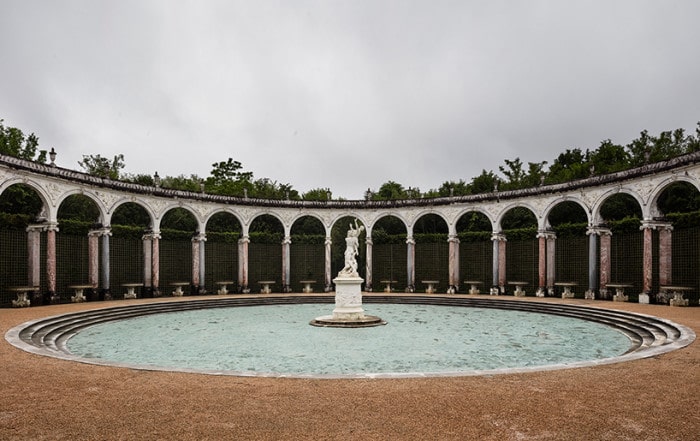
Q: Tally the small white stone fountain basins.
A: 14